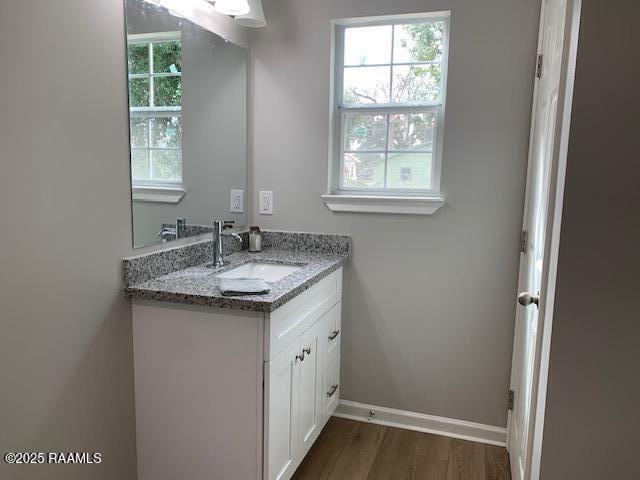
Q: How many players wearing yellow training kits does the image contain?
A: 0